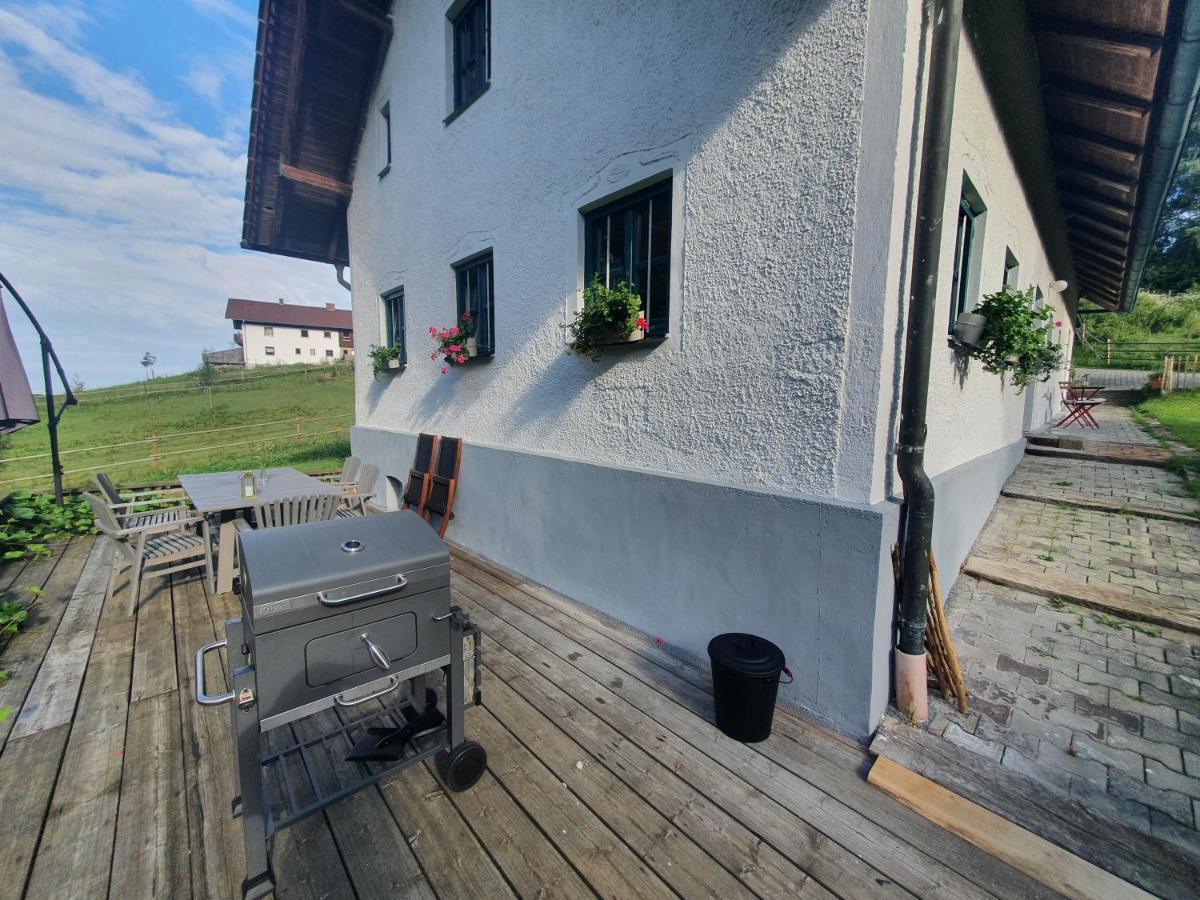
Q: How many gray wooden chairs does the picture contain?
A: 5